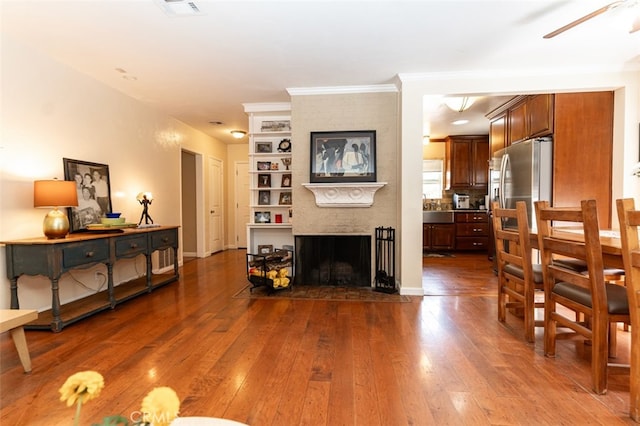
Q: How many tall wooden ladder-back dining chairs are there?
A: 3